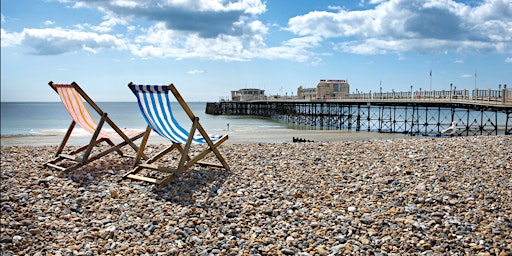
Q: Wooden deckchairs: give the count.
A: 2